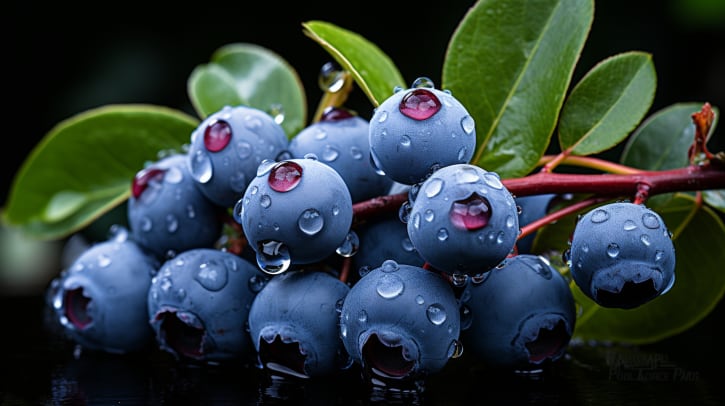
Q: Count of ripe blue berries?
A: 14